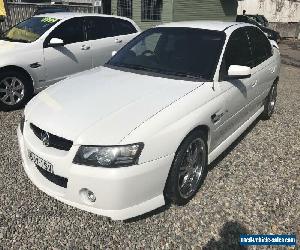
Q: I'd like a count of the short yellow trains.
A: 0